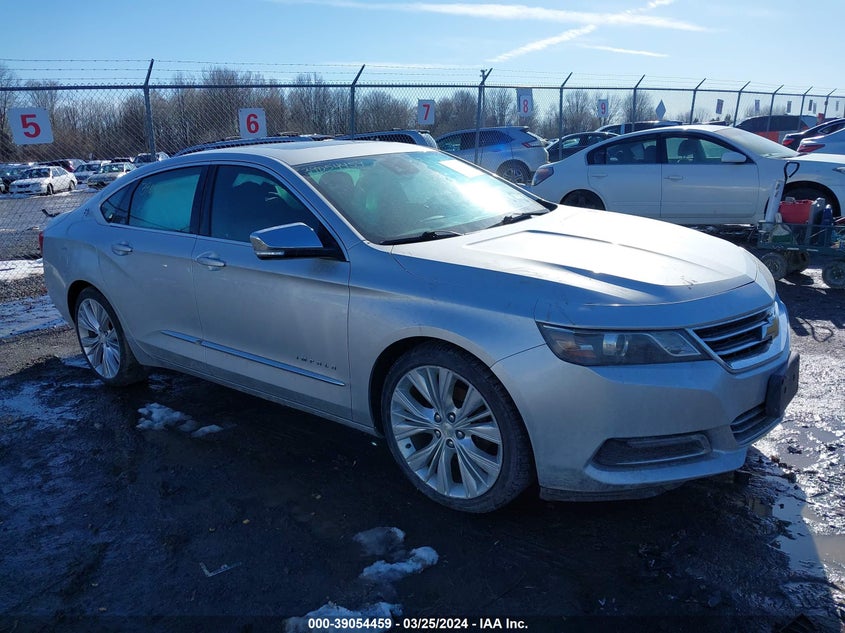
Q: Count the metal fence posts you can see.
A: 10